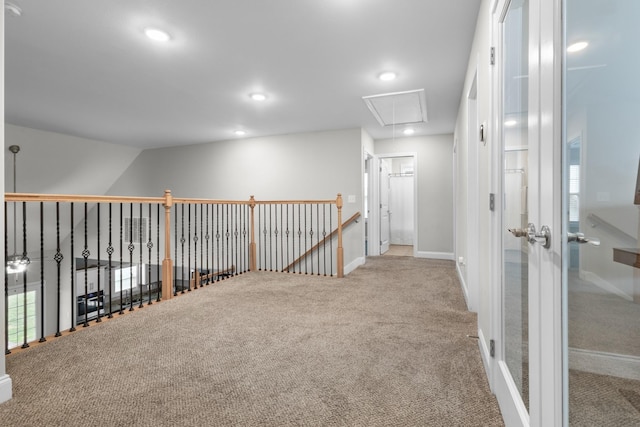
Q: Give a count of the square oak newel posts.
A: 3